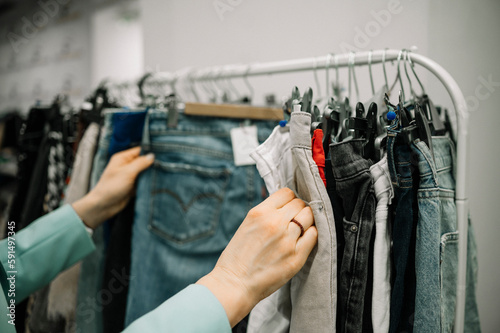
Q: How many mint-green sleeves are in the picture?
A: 2